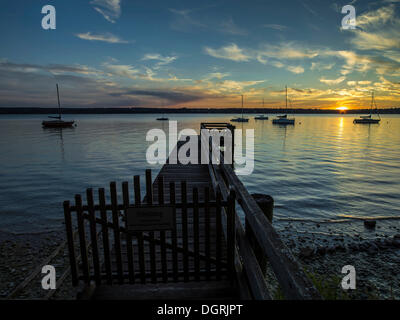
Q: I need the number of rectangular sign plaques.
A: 1